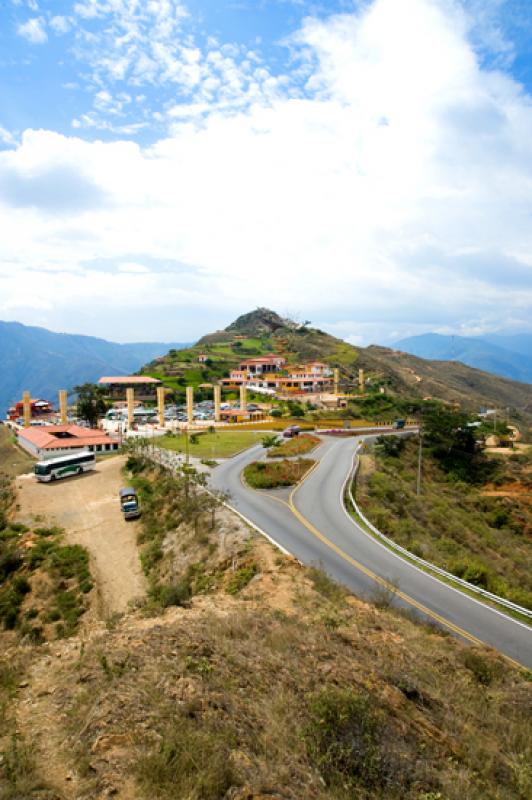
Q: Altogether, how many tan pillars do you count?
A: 9